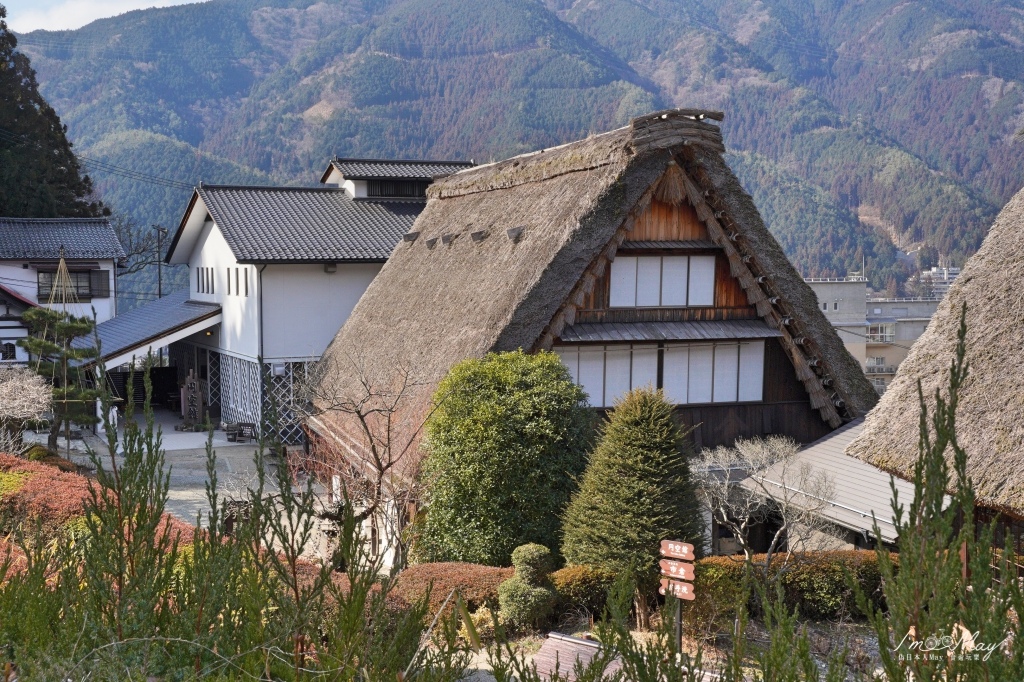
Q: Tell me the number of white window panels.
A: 12